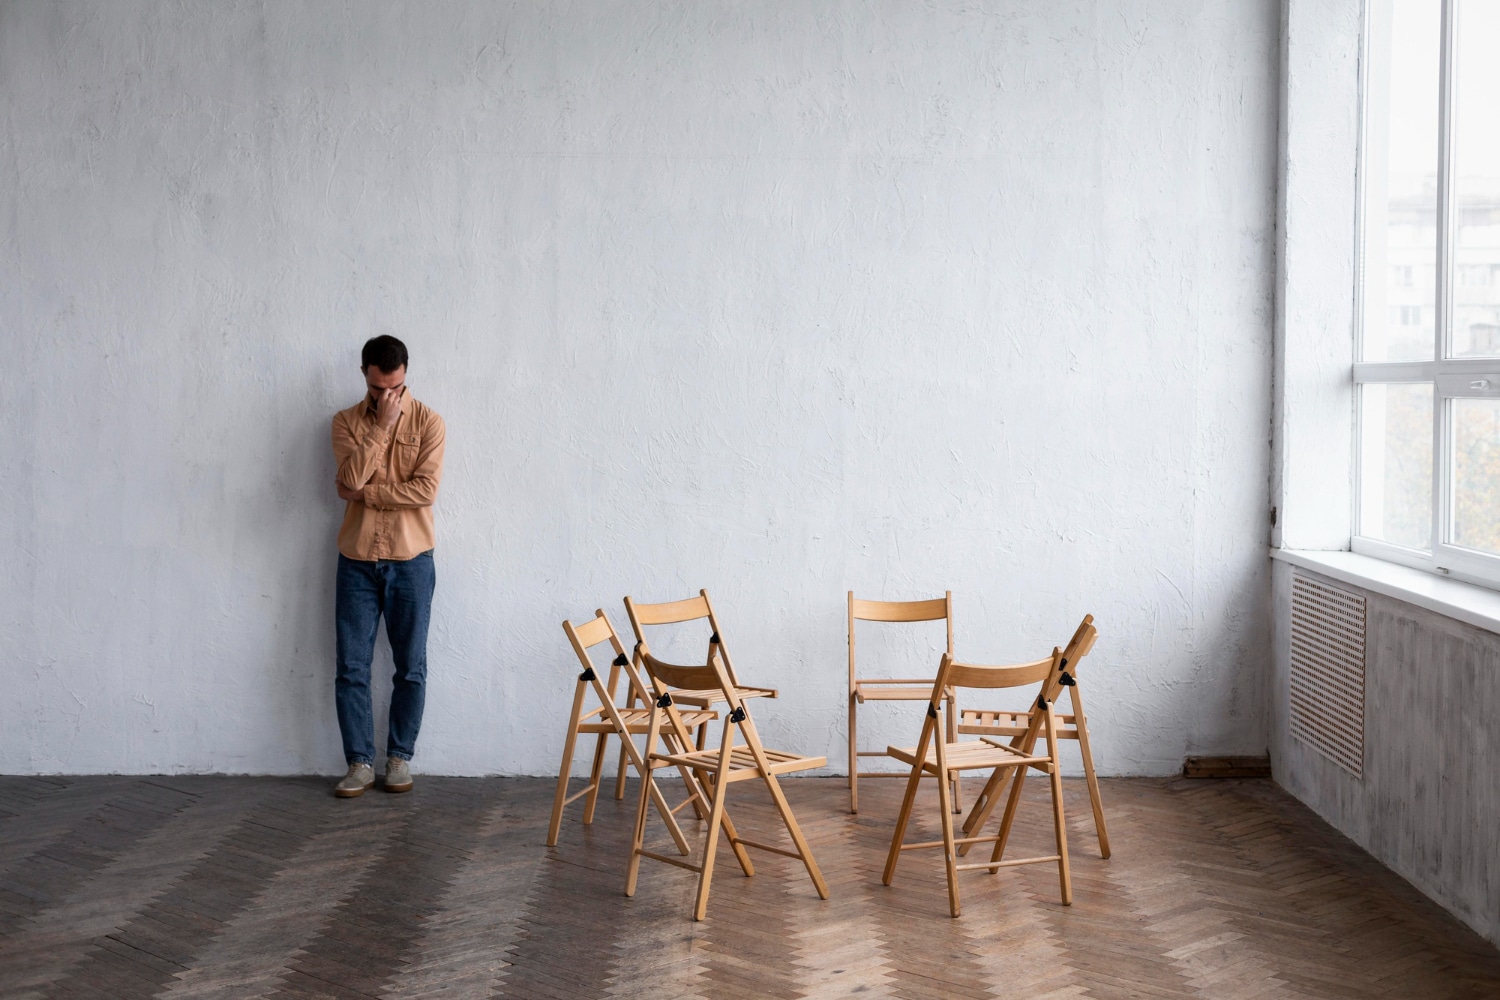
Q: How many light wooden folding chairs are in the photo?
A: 6